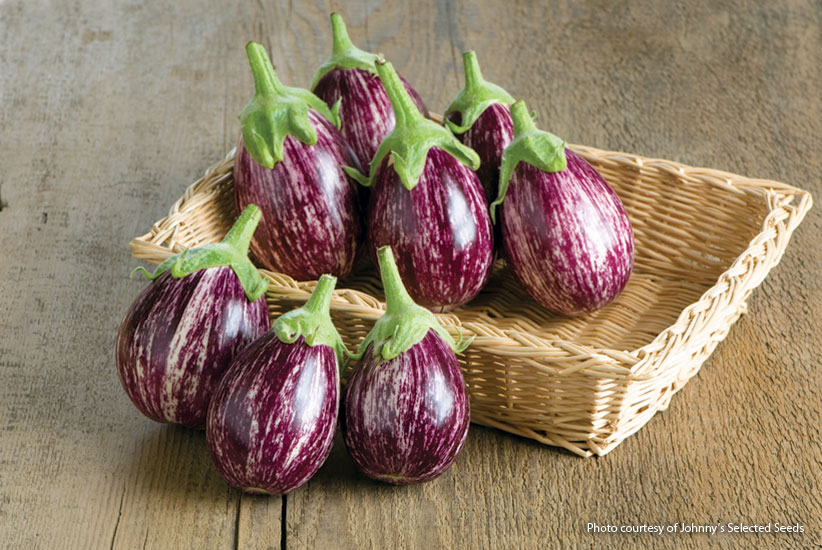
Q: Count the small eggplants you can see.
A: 8